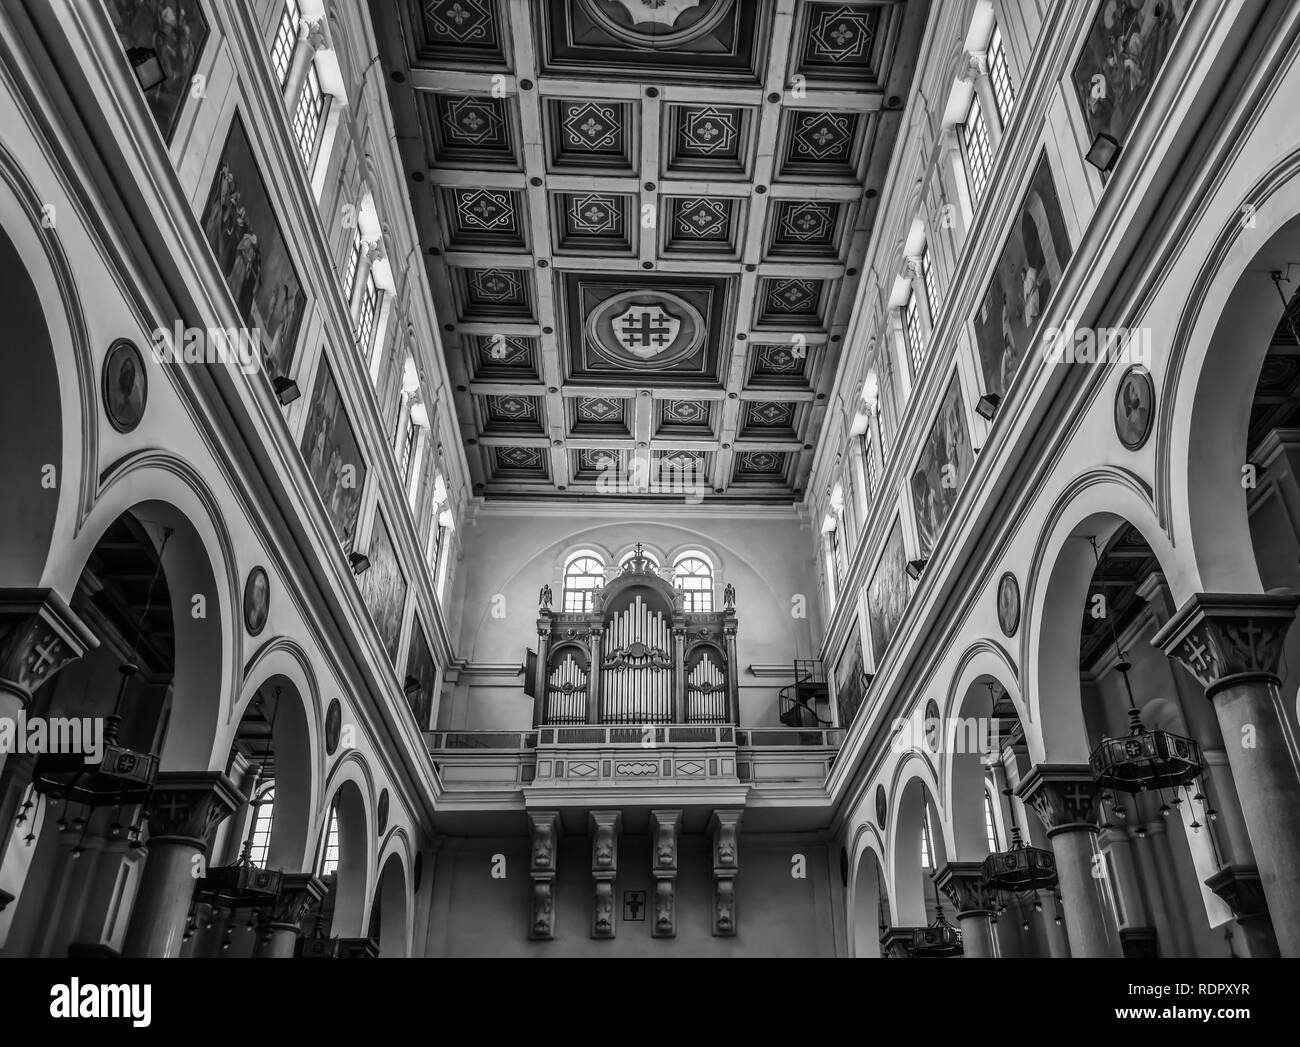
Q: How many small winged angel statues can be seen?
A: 2